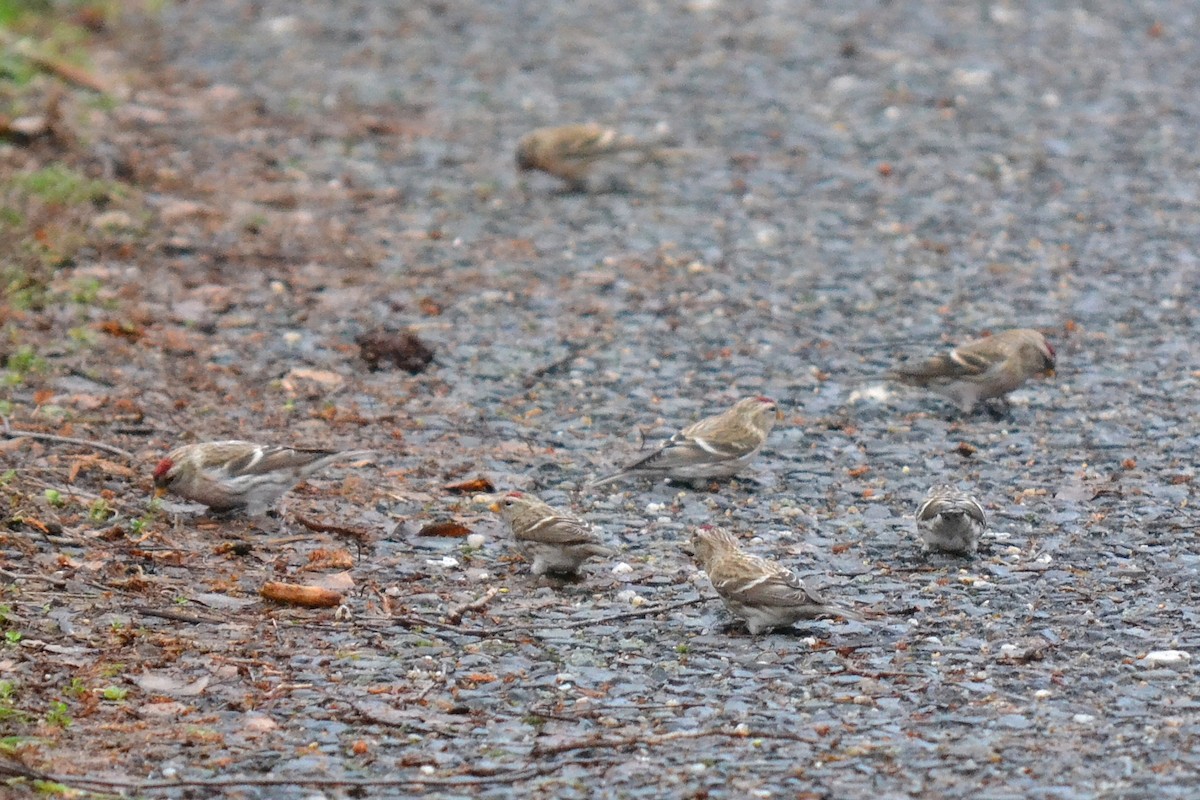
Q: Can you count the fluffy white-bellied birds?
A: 7